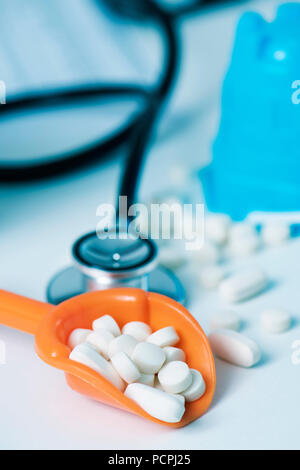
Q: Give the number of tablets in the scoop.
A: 14